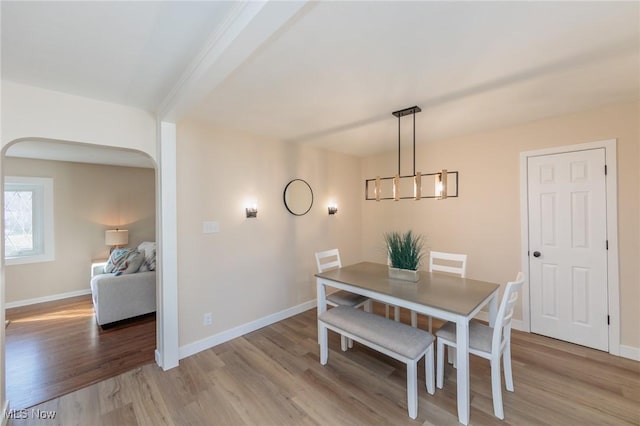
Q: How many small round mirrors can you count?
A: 1